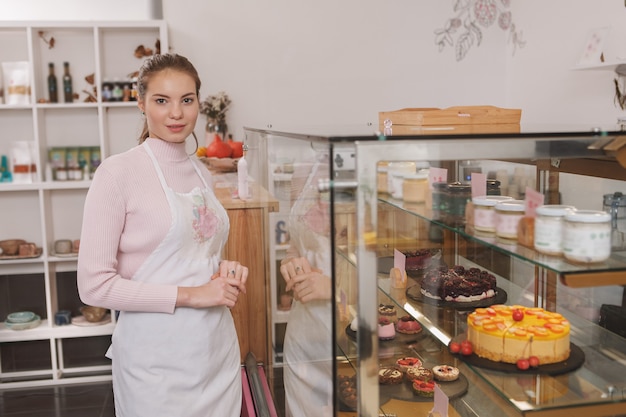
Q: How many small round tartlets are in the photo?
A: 5